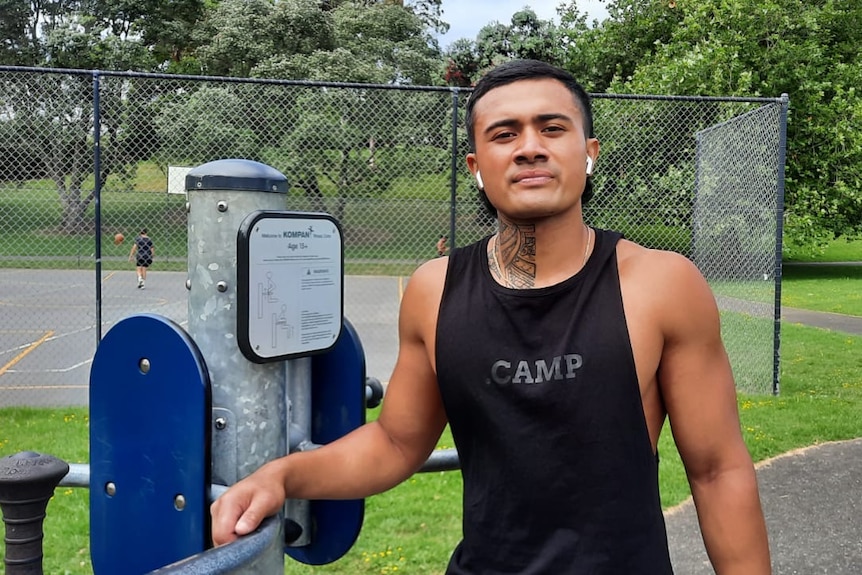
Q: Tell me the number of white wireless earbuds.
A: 2